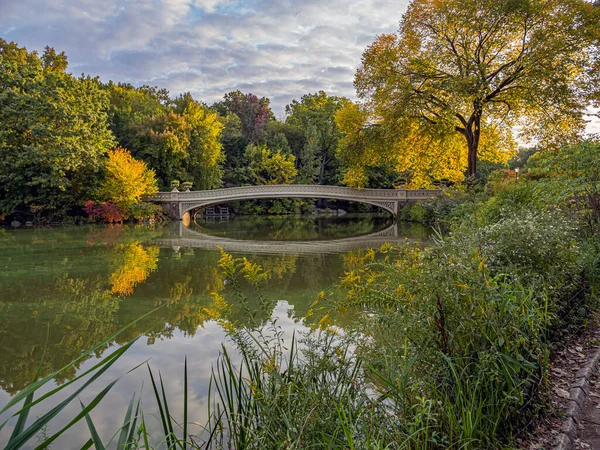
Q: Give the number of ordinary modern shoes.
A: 0